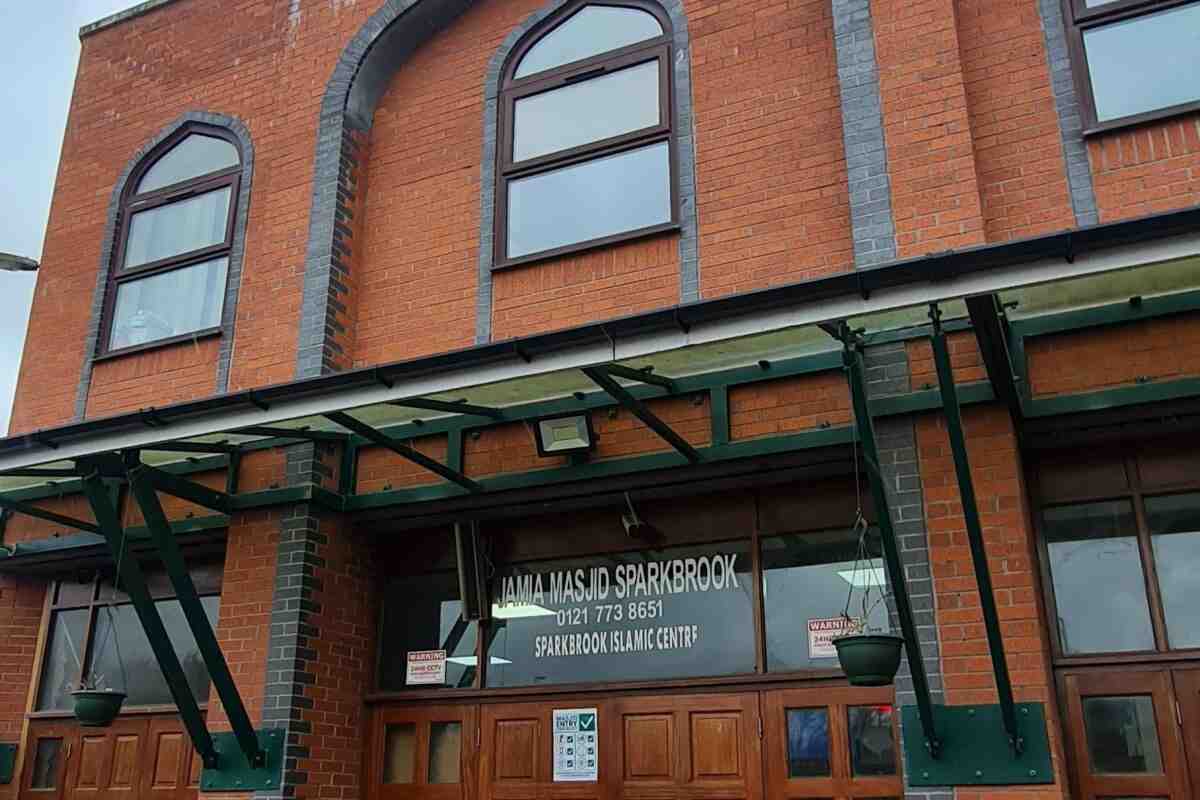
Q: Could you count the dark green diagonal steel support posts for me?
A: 4